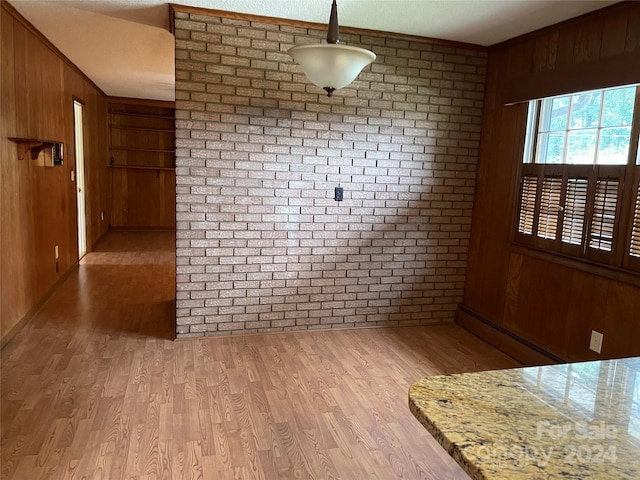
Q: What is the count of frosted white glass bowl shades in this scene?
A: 1